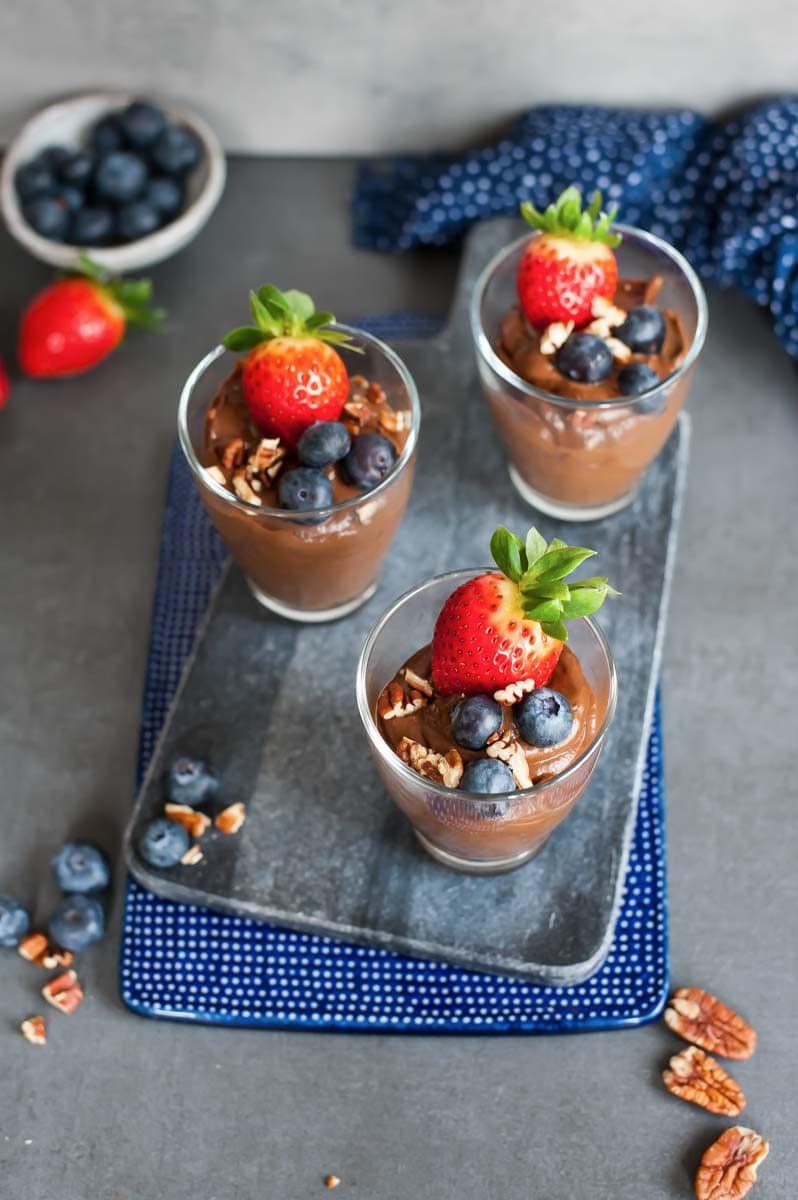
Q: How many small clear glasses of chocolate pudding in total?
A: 3